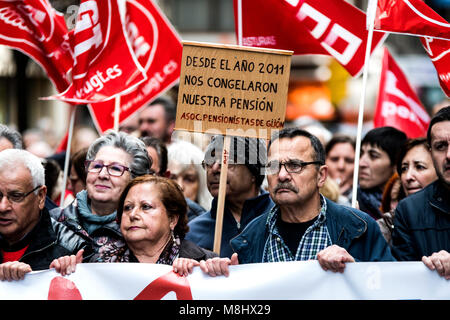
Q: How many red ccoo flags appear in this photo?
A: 1